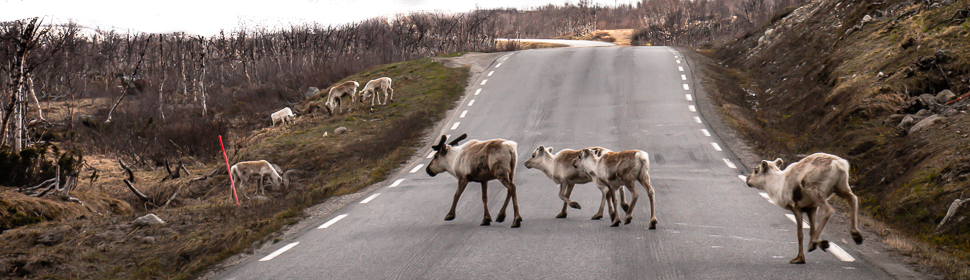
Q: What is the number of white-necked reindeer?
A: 8